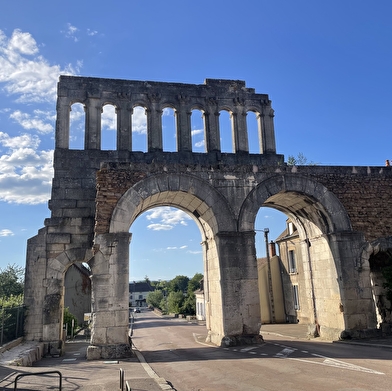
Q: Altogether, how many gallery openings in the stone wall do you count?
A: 7